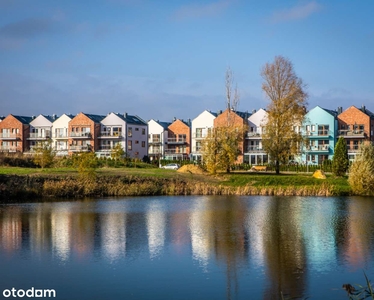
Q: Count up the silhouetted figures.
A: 0